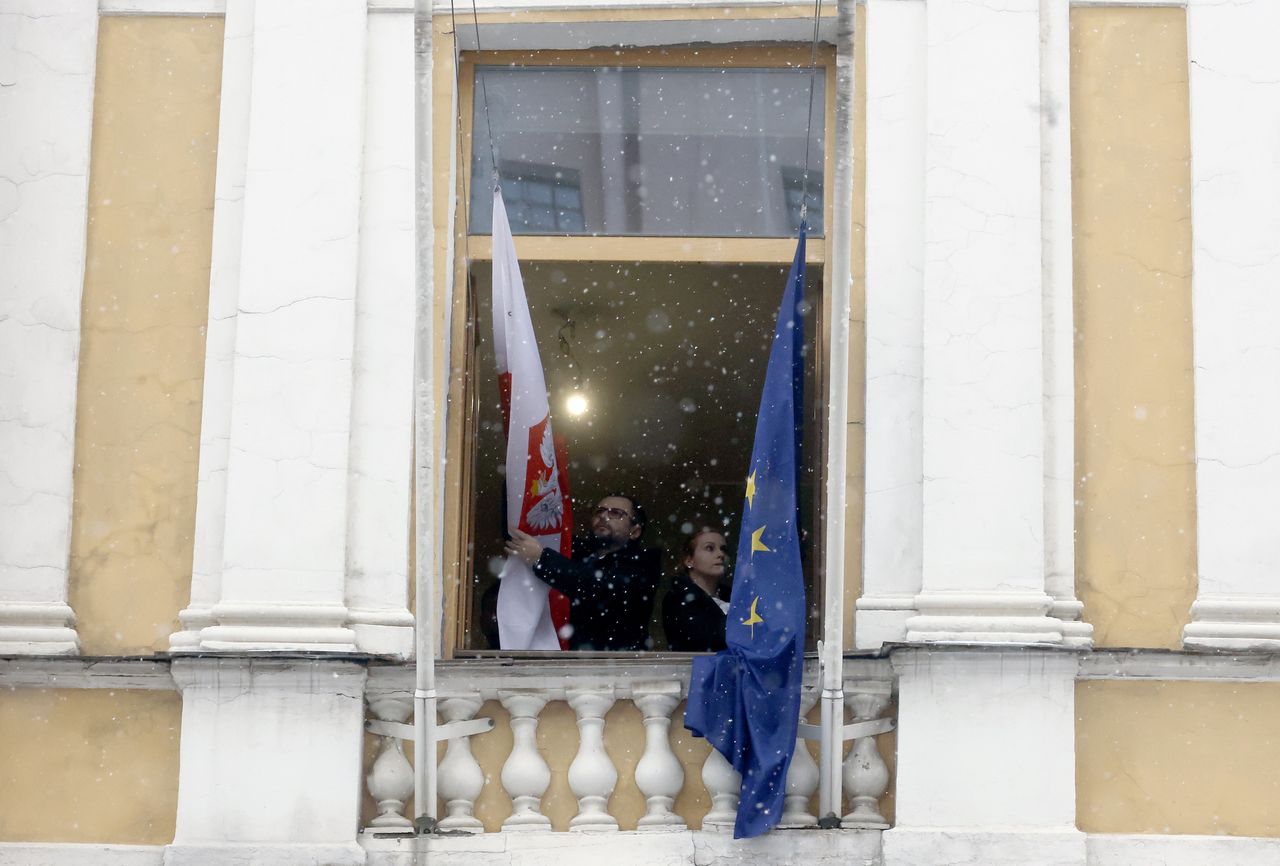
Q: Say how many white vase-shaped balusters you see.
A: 8